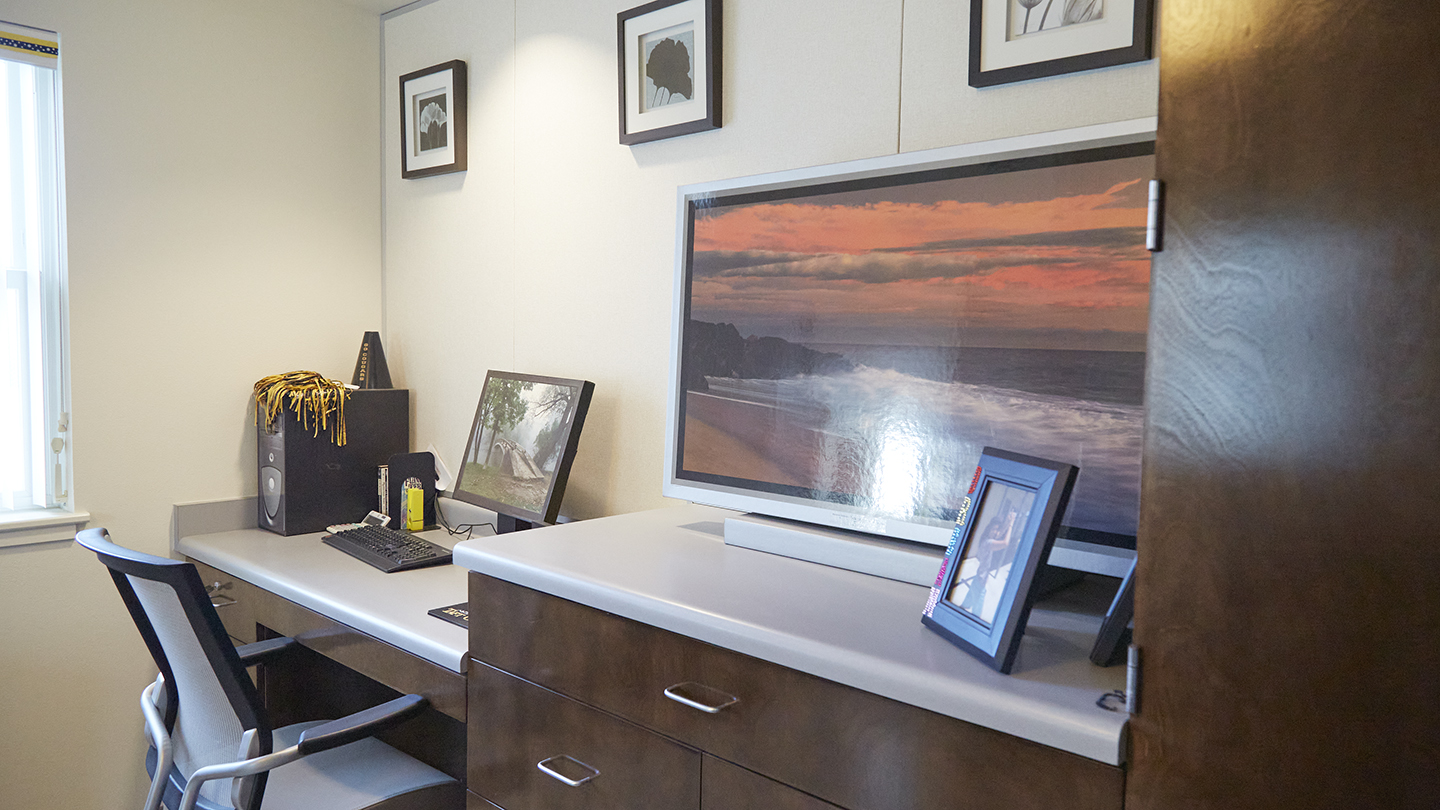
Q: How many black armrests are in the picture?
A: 2